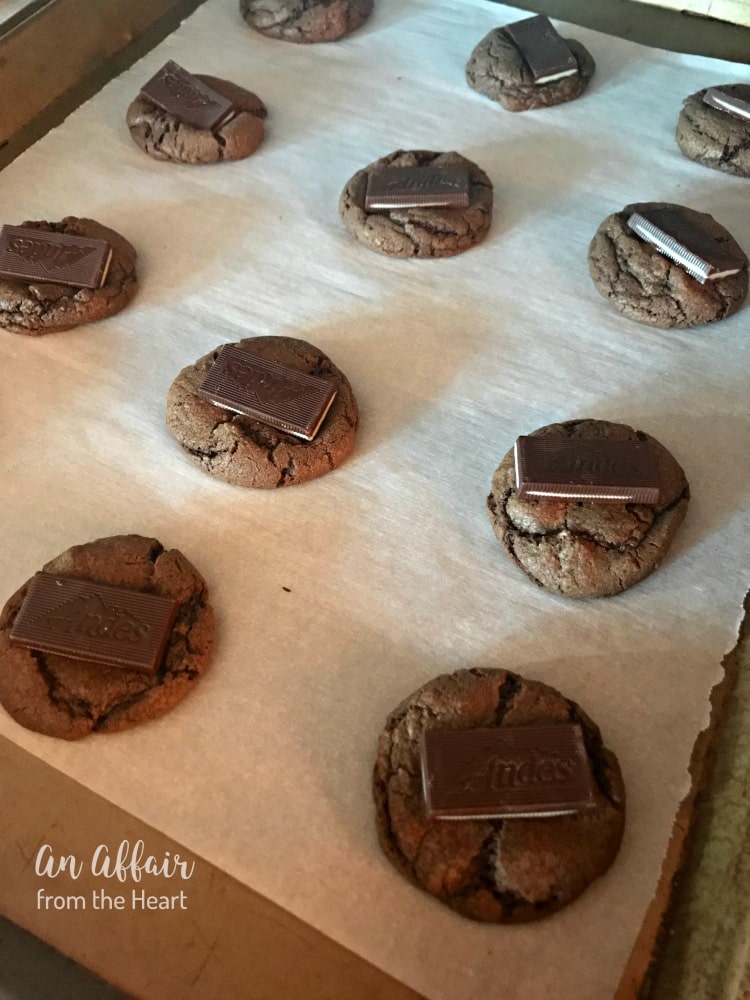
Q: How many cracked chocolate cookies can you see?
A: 11